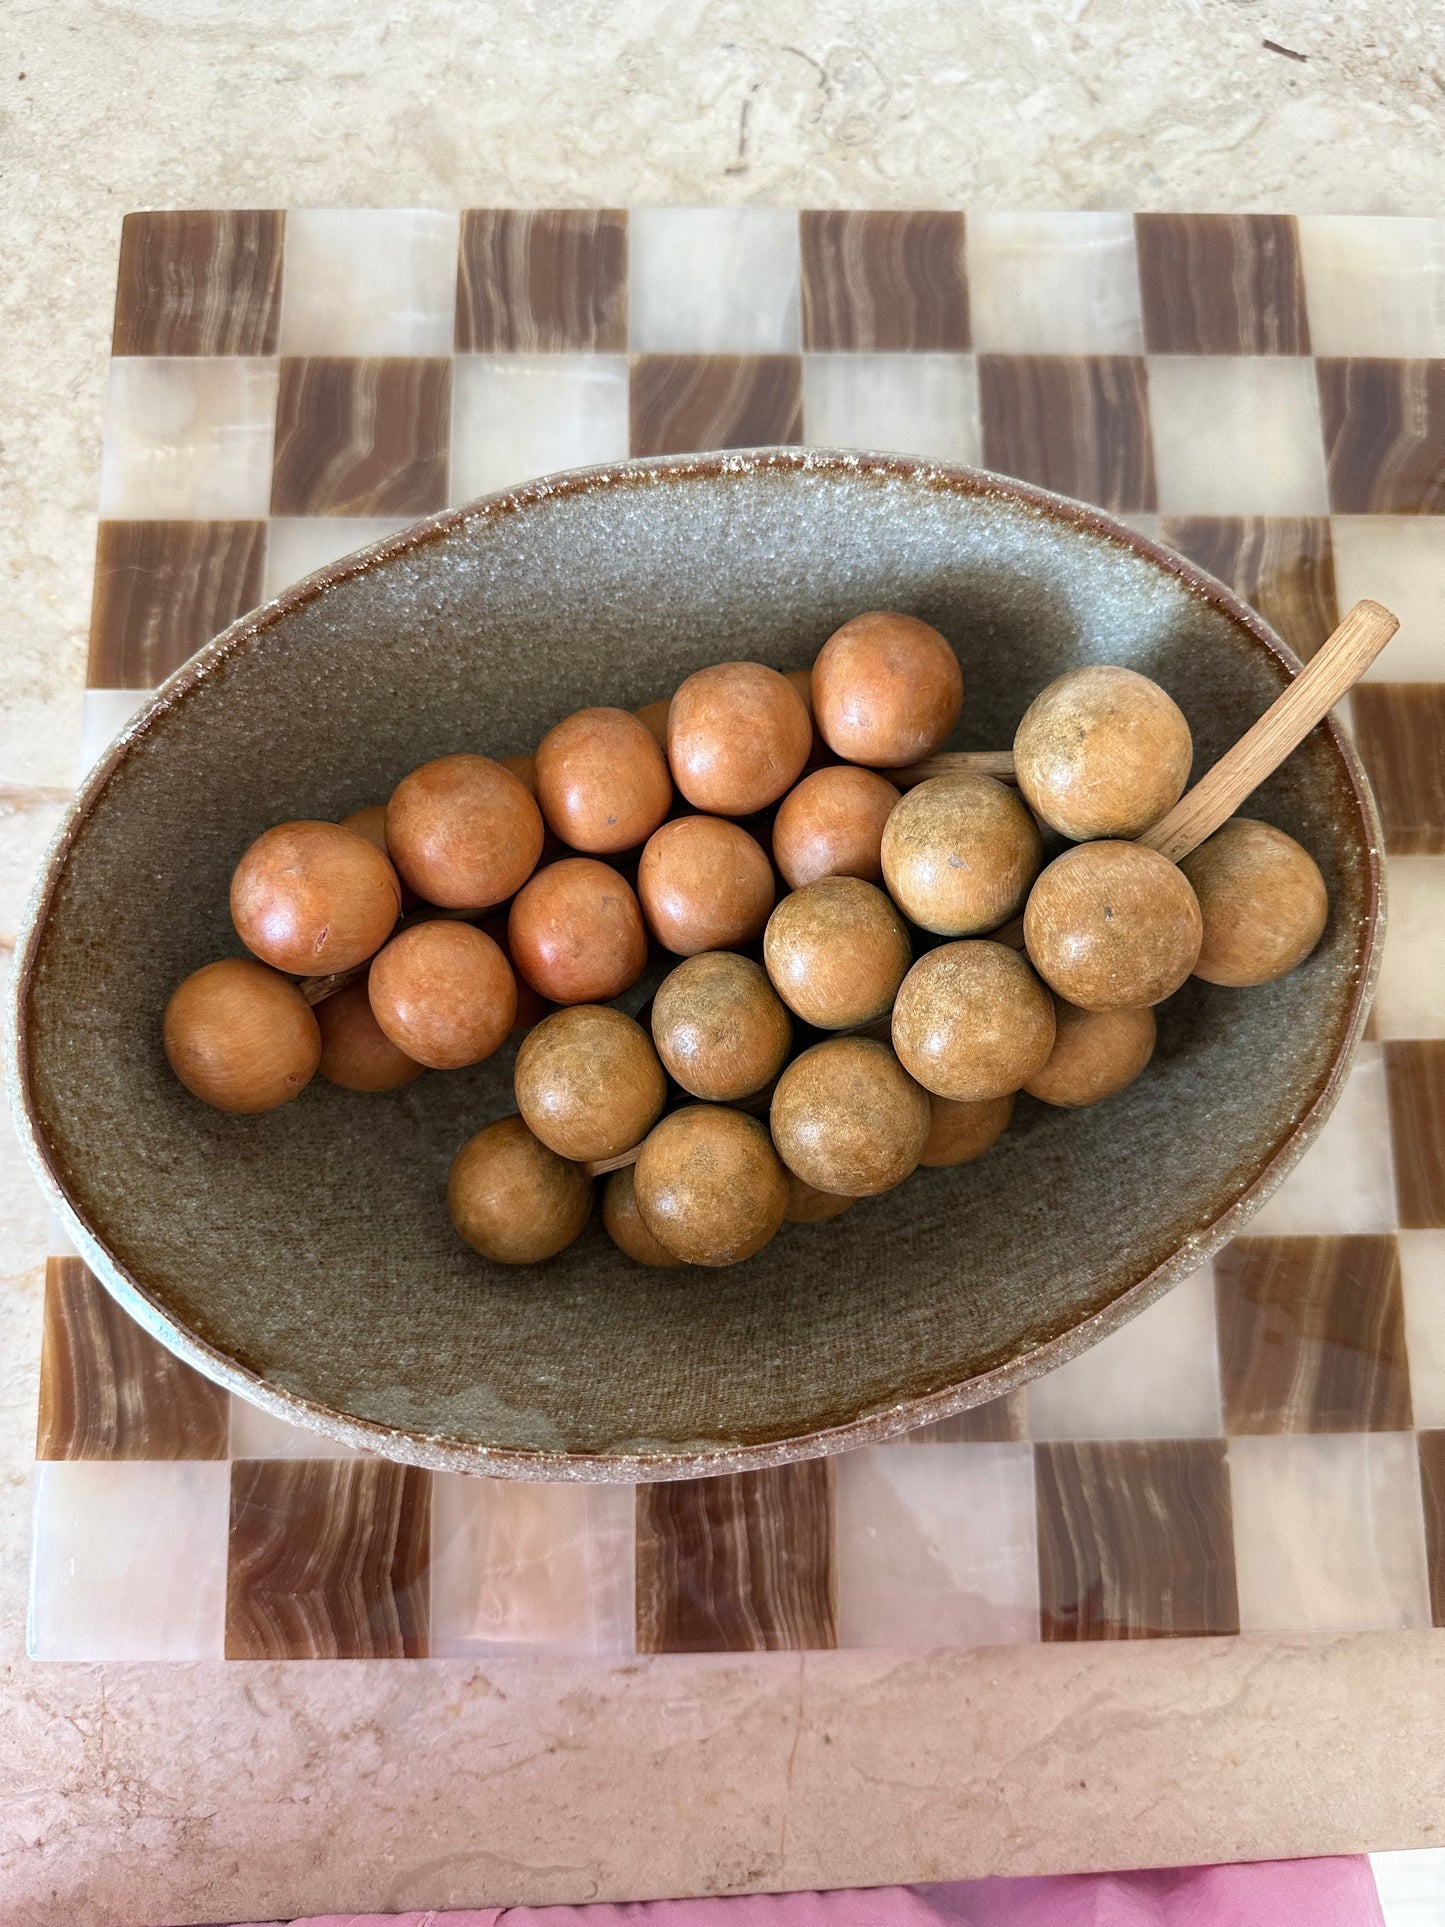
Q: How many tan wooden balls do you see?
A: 15